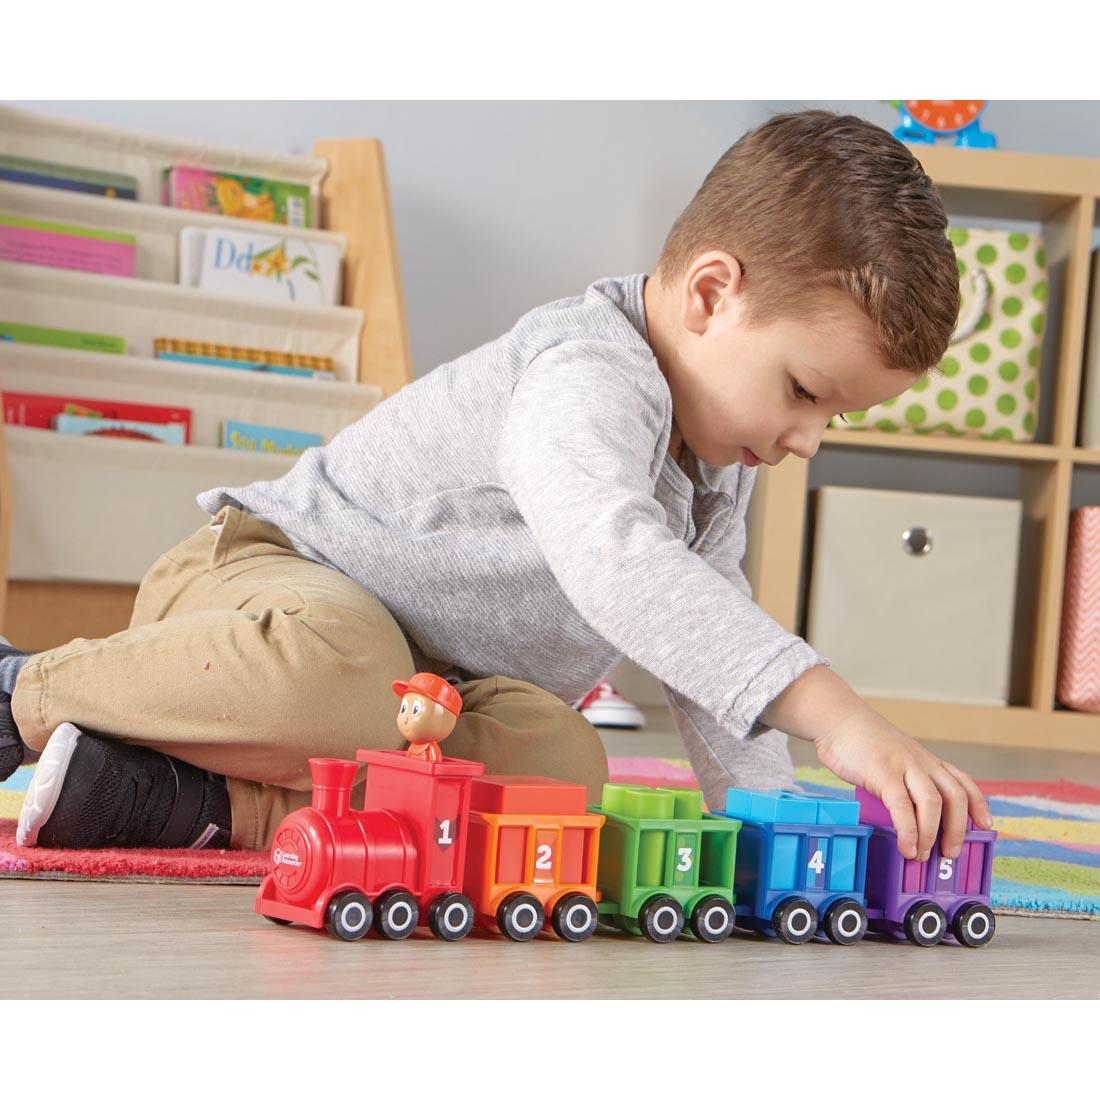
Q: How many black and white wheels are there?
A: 11